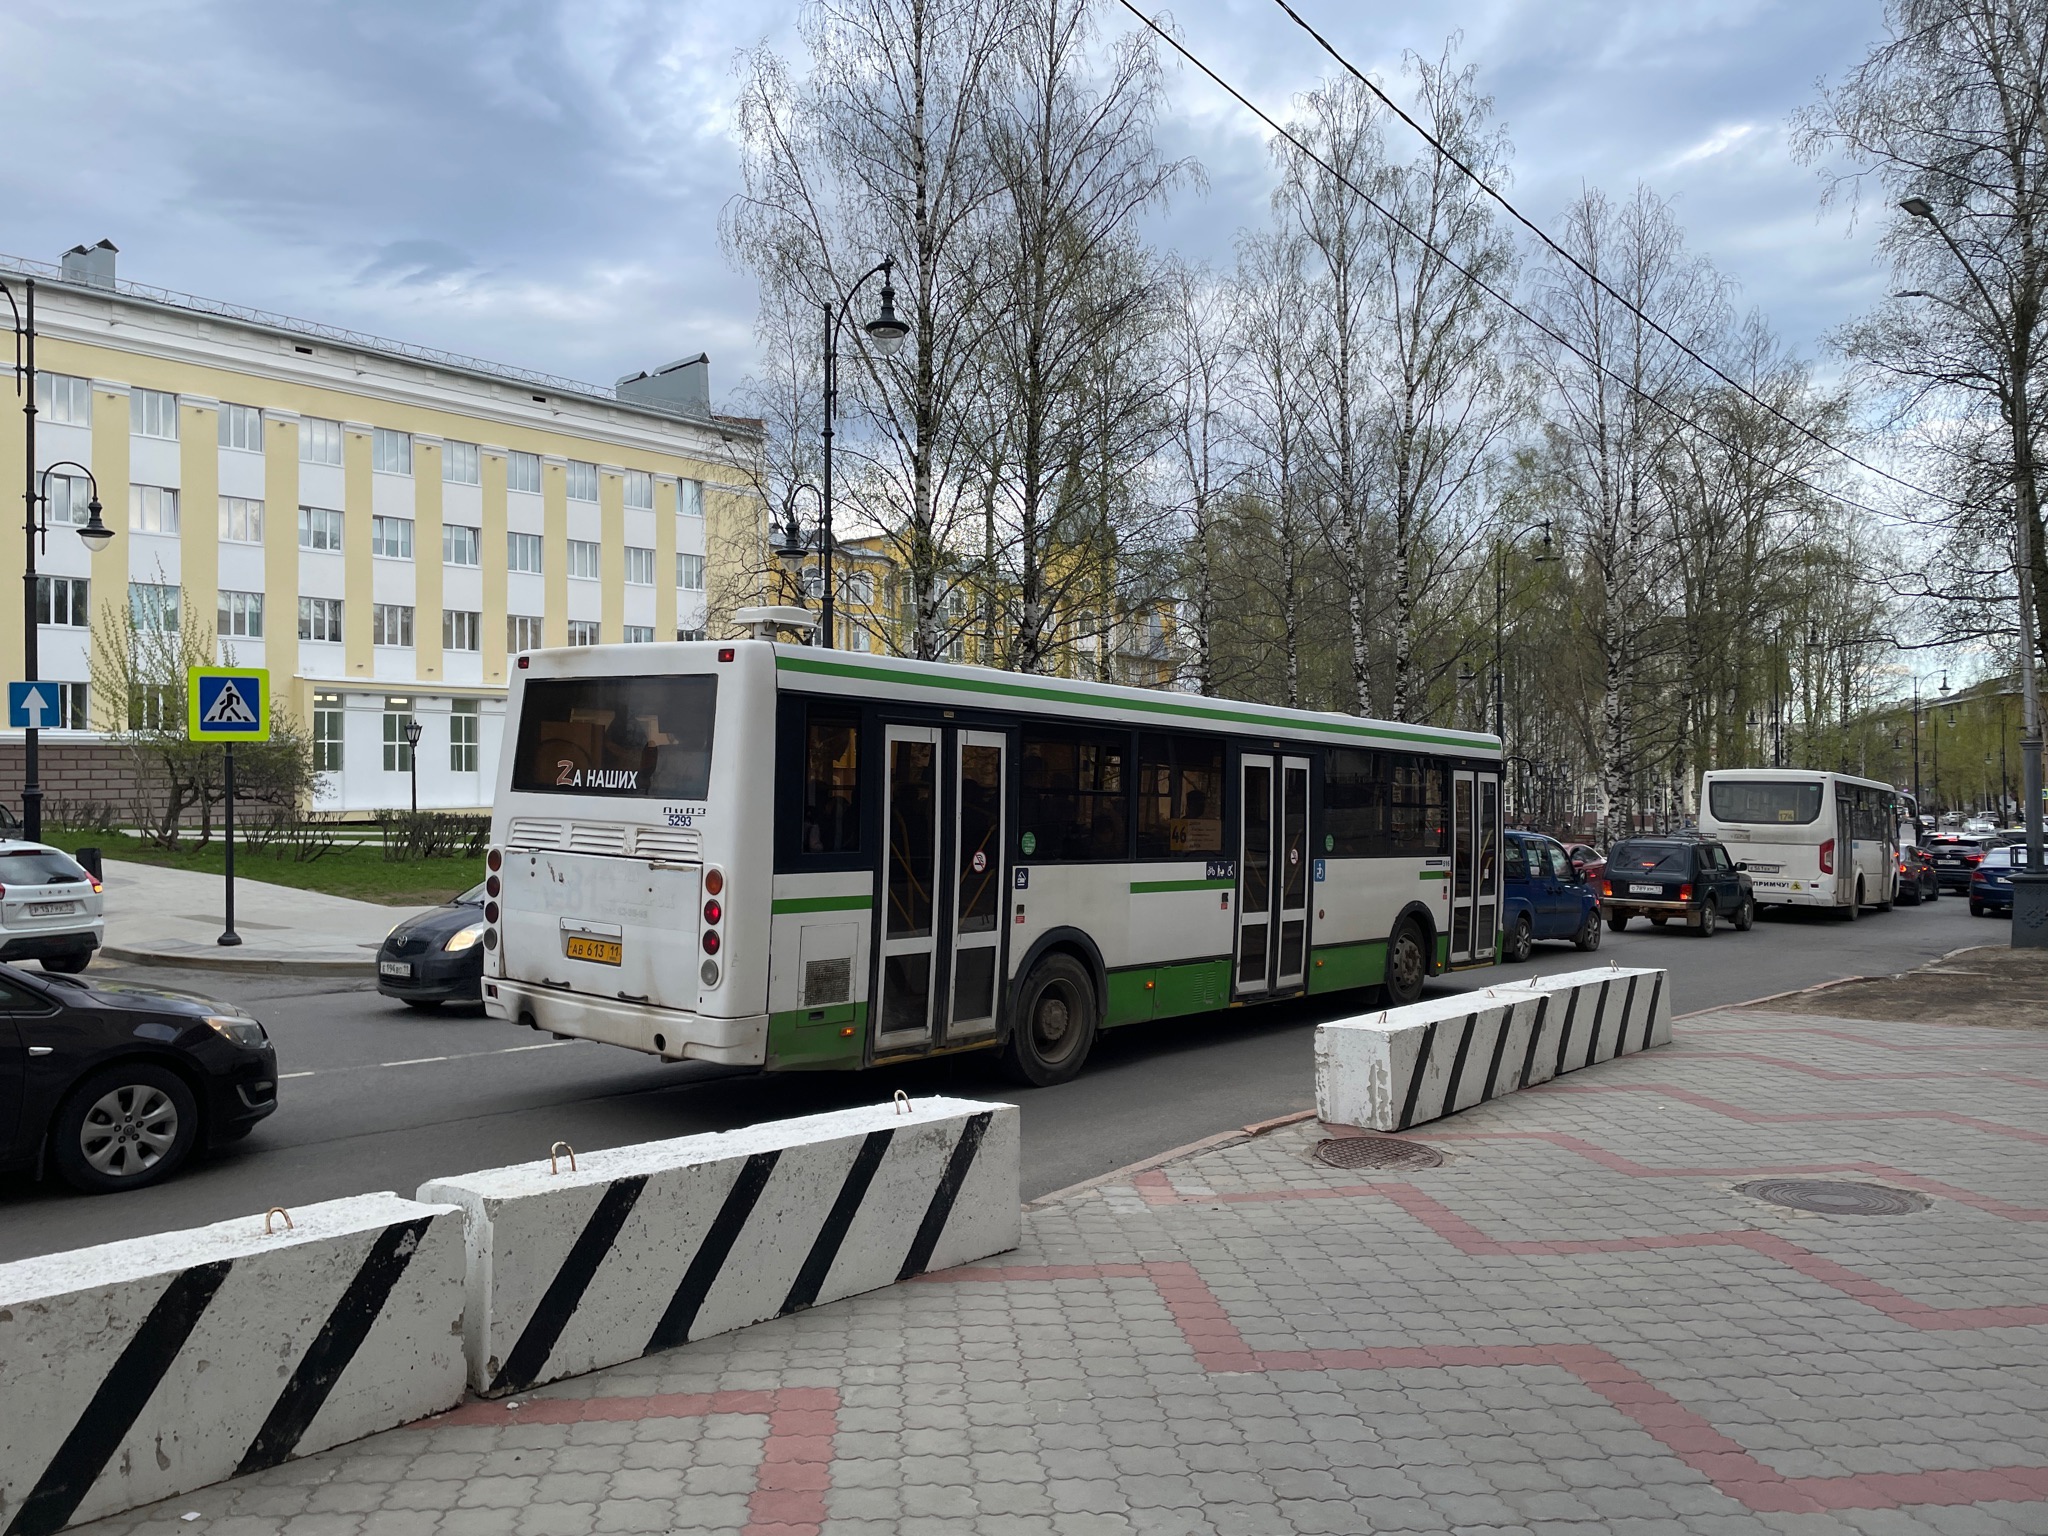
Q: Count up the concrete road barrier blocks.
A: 4